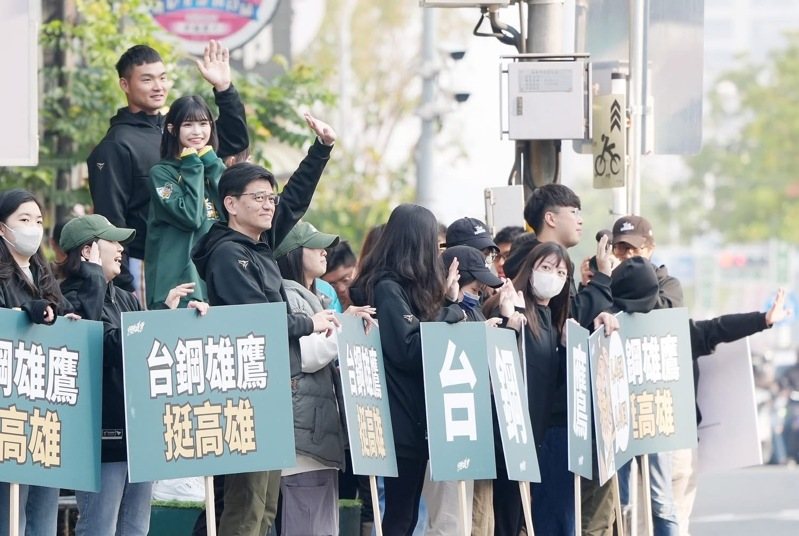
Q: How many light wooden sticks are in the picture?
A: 8